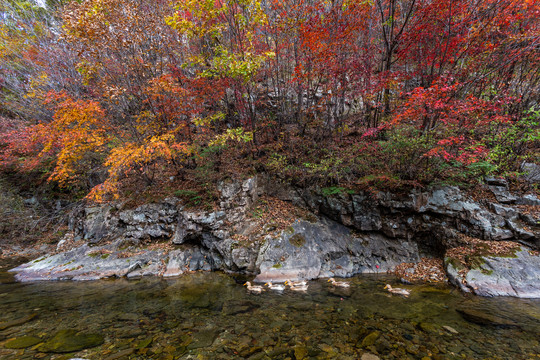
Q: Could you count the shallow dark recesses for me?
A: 2